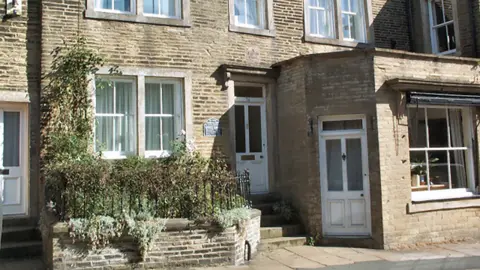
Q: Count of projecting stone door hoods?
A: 1